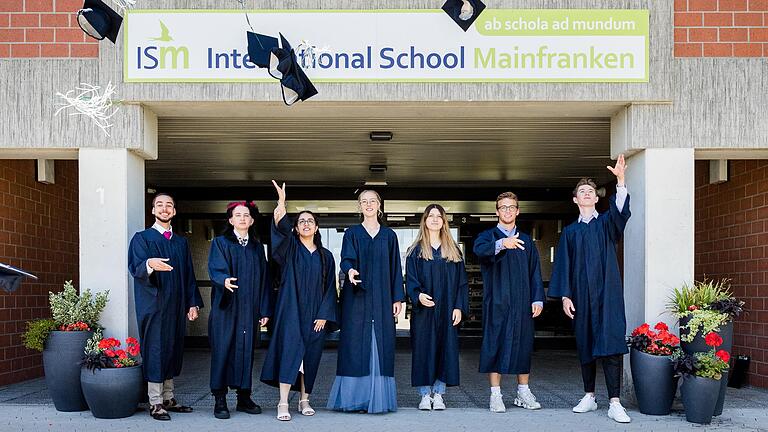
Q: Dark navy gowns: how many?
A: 7